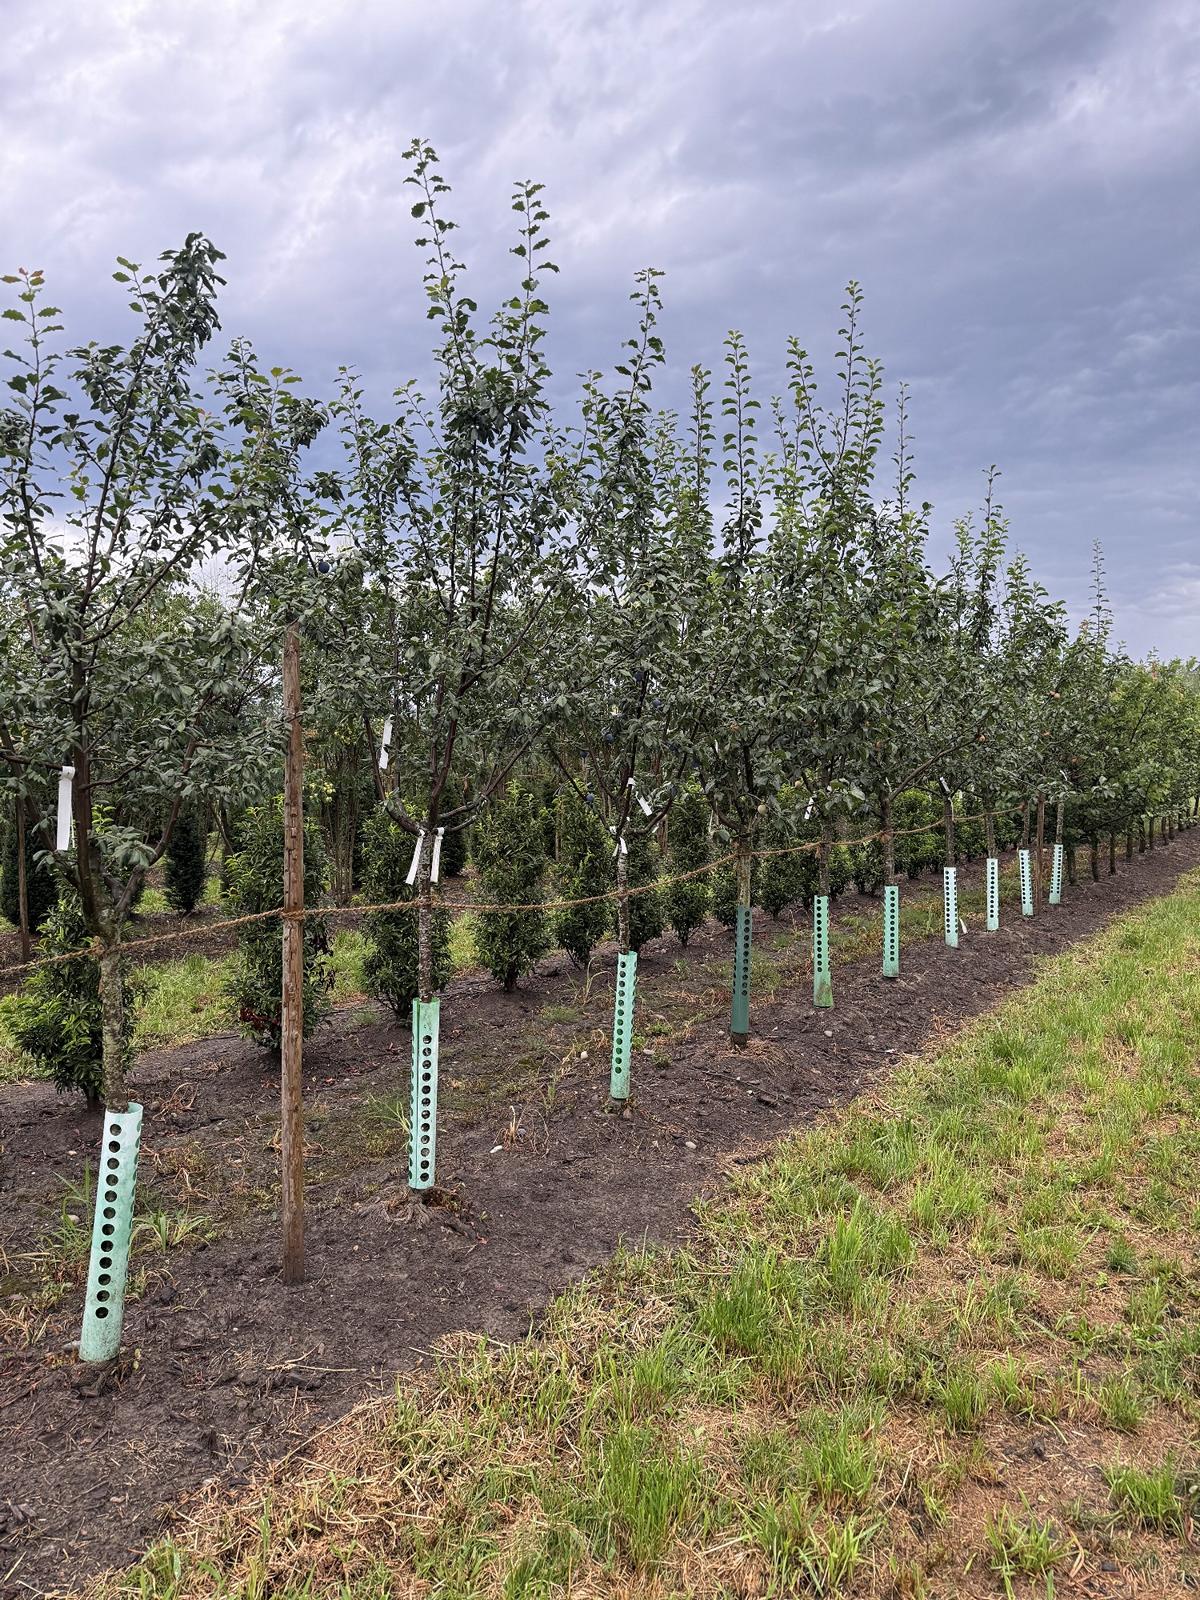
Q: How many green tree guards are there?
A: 10